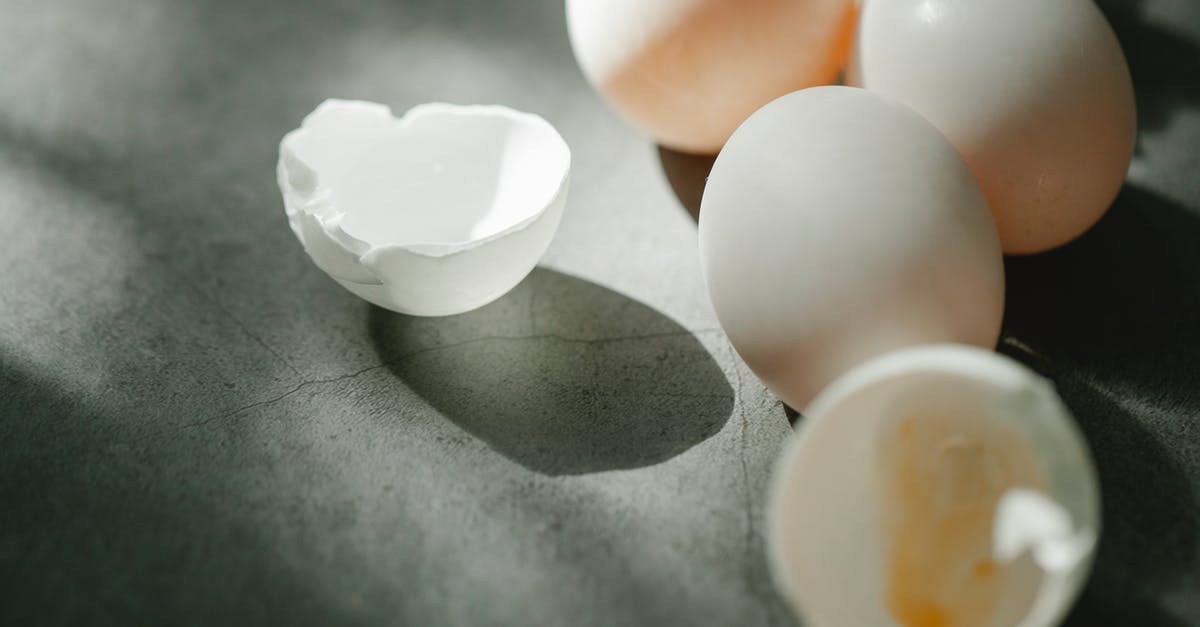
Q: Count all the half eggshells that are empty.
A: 1